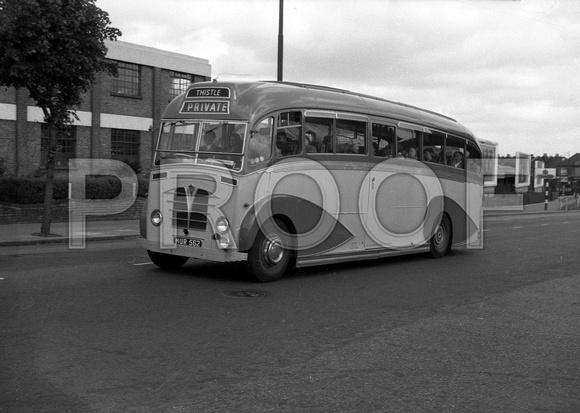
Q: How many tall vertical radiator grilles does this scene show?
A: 1